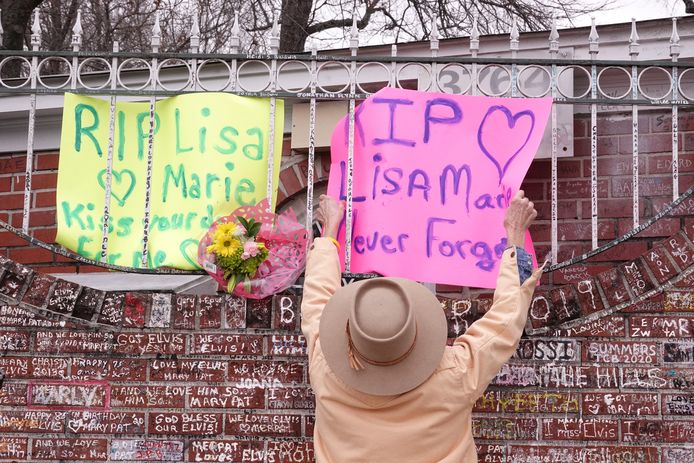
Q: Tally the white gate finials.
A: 15